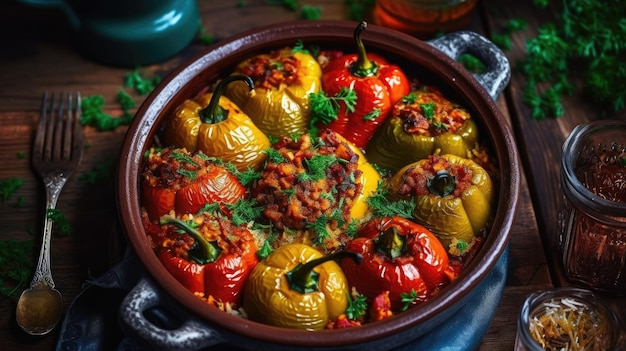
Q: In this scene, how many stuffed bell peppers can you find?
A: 10